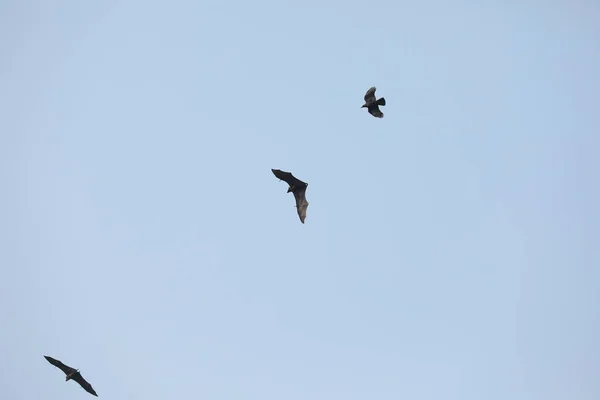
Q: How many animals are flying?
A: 3